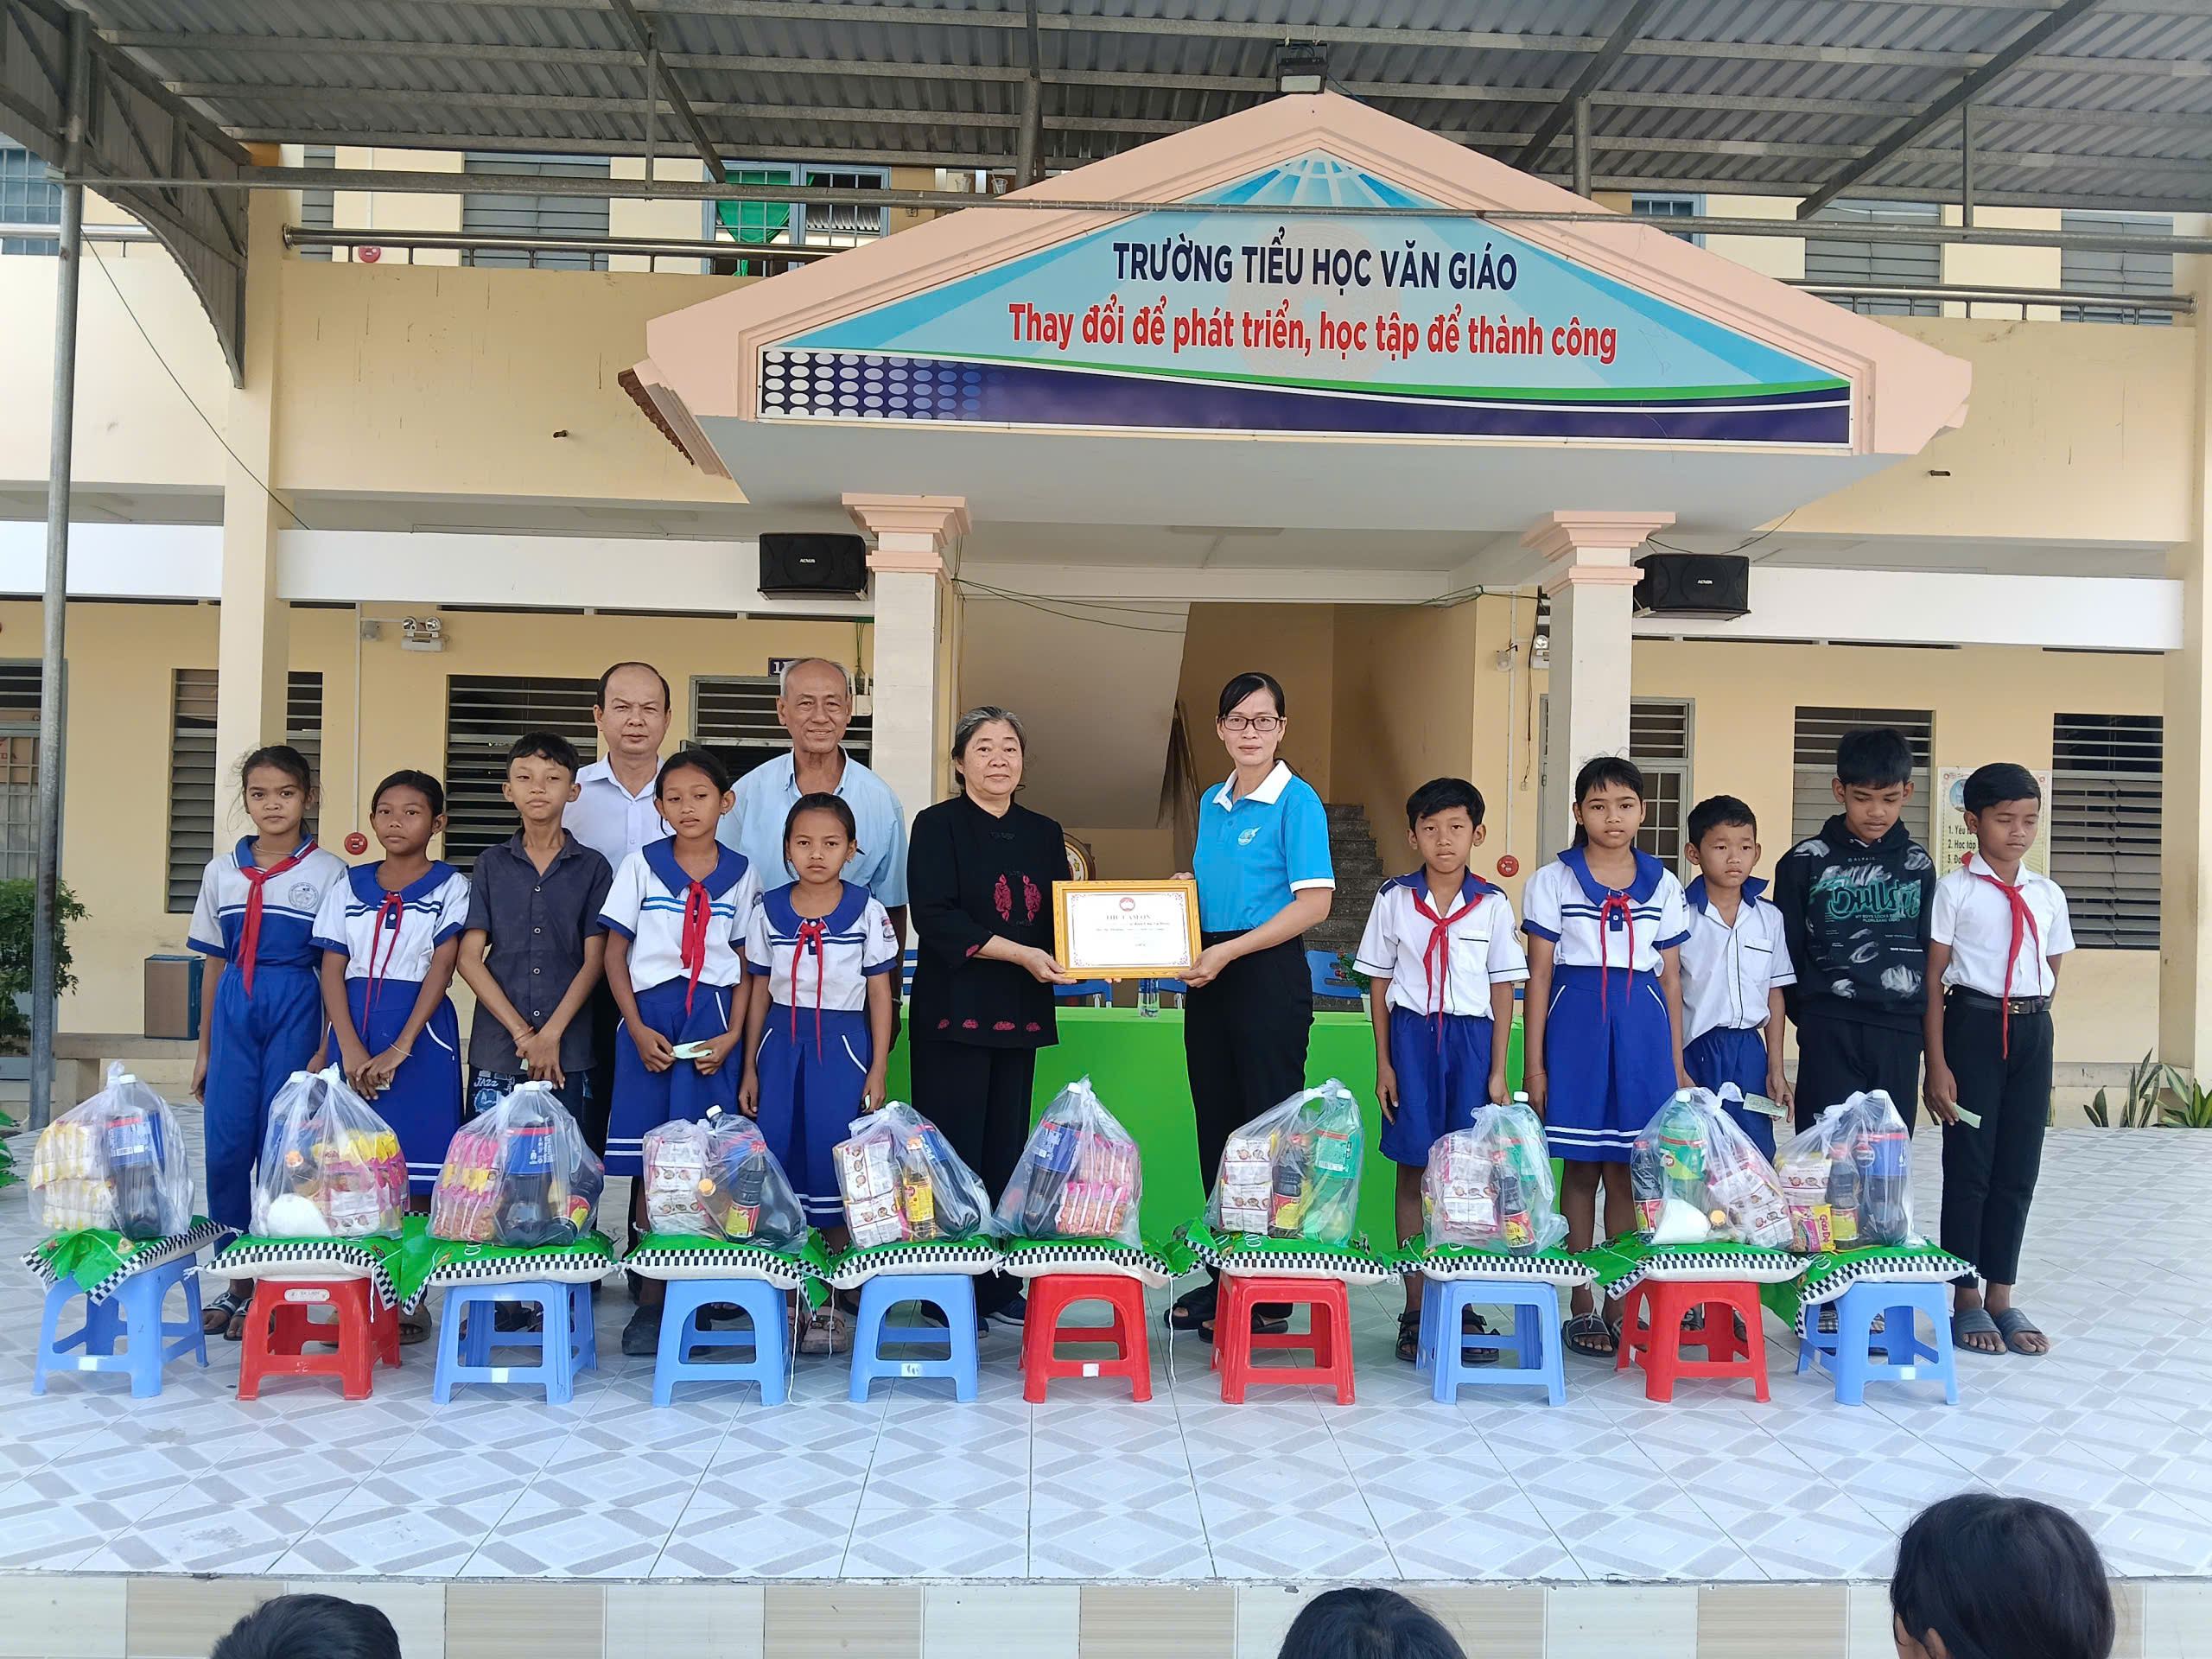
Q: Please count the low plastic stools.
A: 10